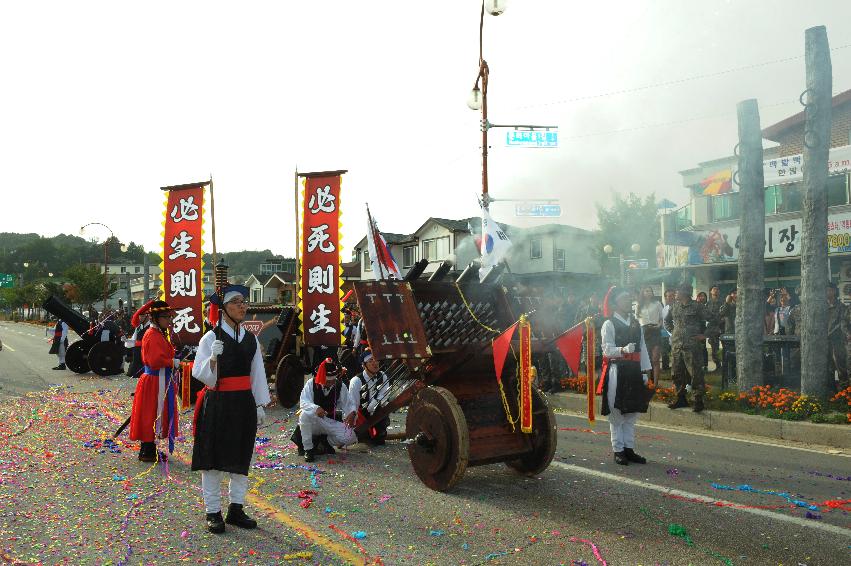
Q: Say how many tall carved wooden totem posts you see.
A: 2